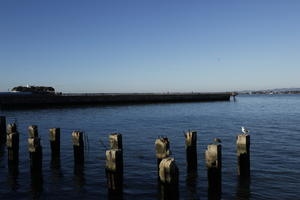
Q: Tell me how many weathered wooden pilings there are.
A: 14